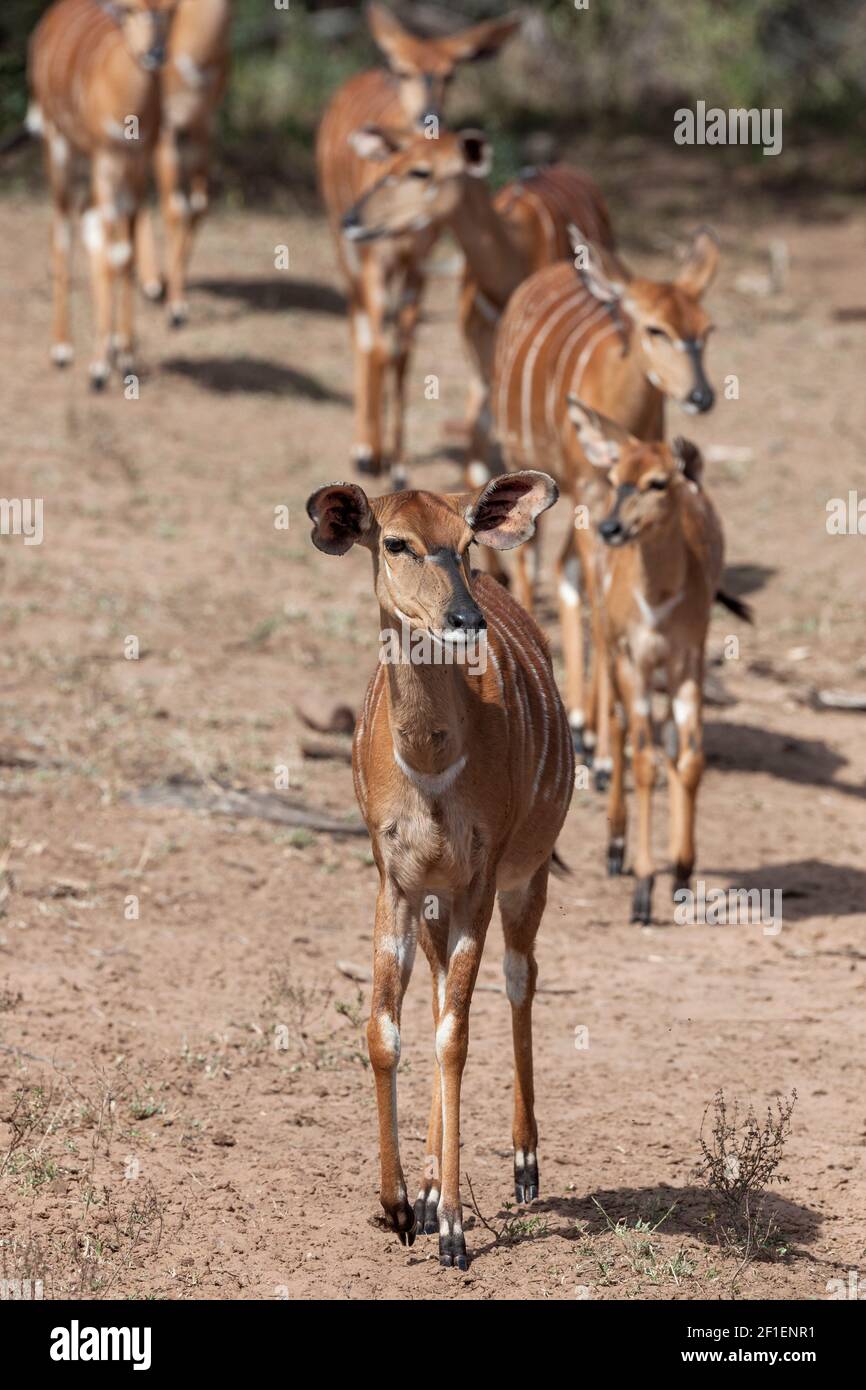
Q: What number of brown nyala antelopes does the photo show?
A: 7